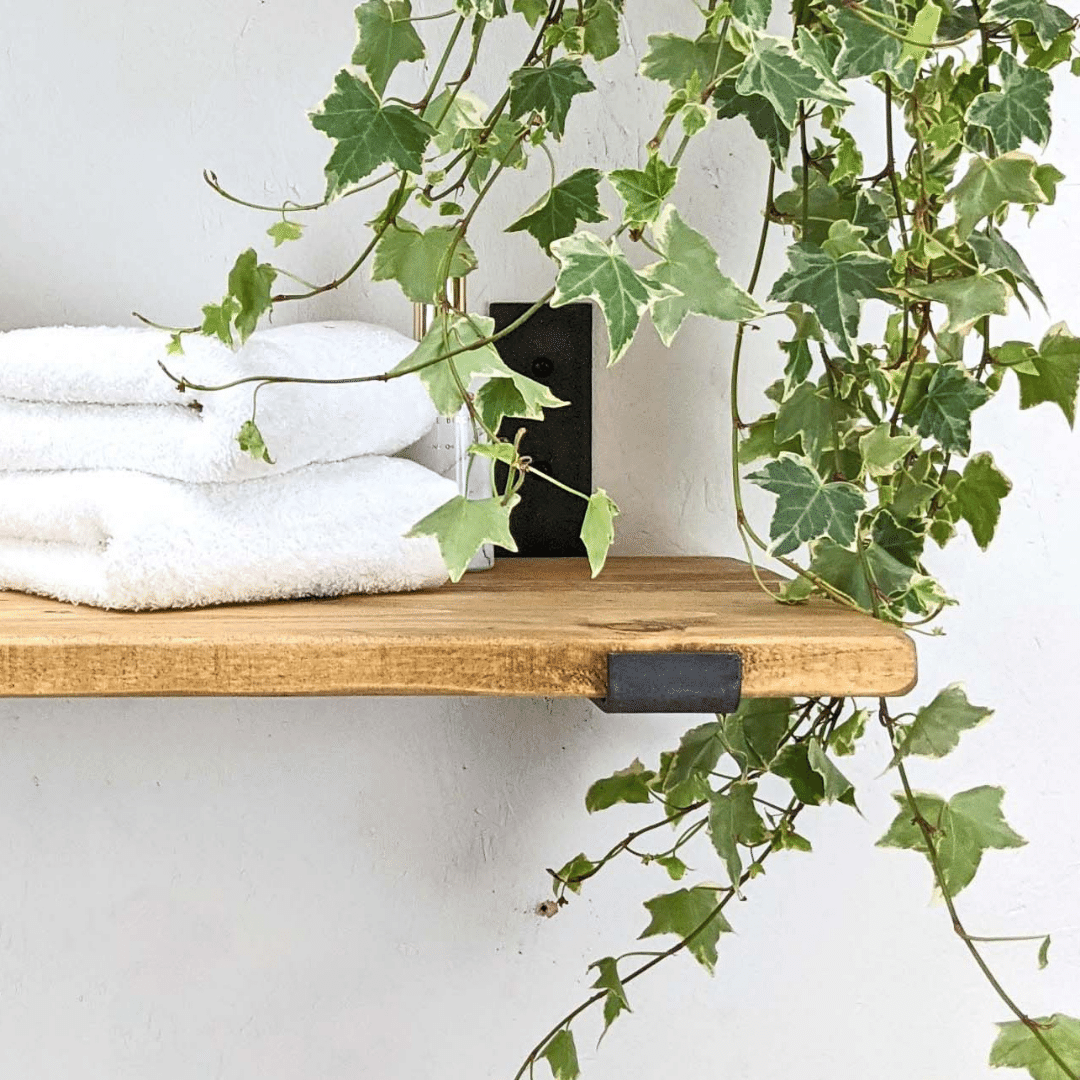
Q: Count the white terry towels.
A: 2